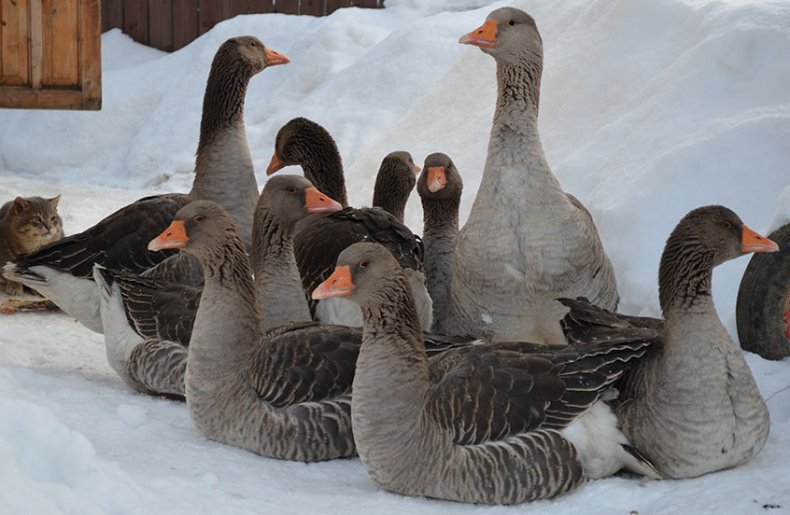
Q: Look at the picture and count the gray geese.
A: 9